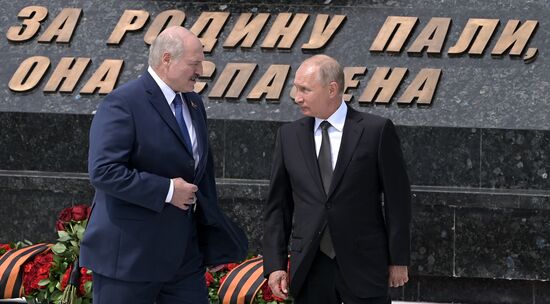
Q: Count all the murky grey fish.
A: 0